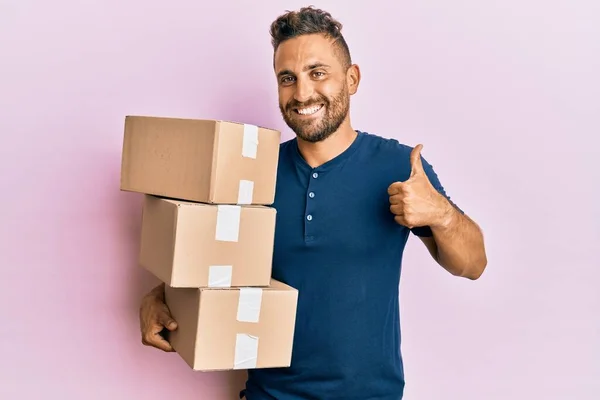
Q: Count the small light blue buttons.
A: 3